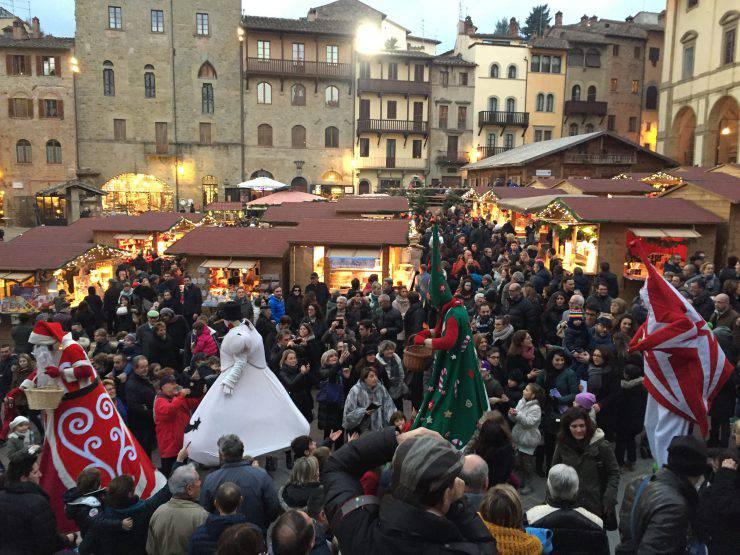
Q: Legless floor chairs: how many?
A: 0